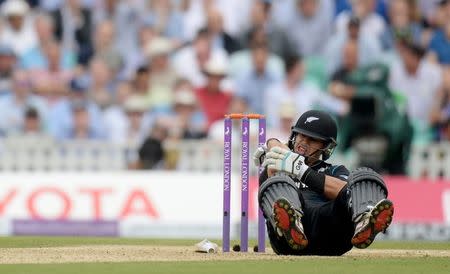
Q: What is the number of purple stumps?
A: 3